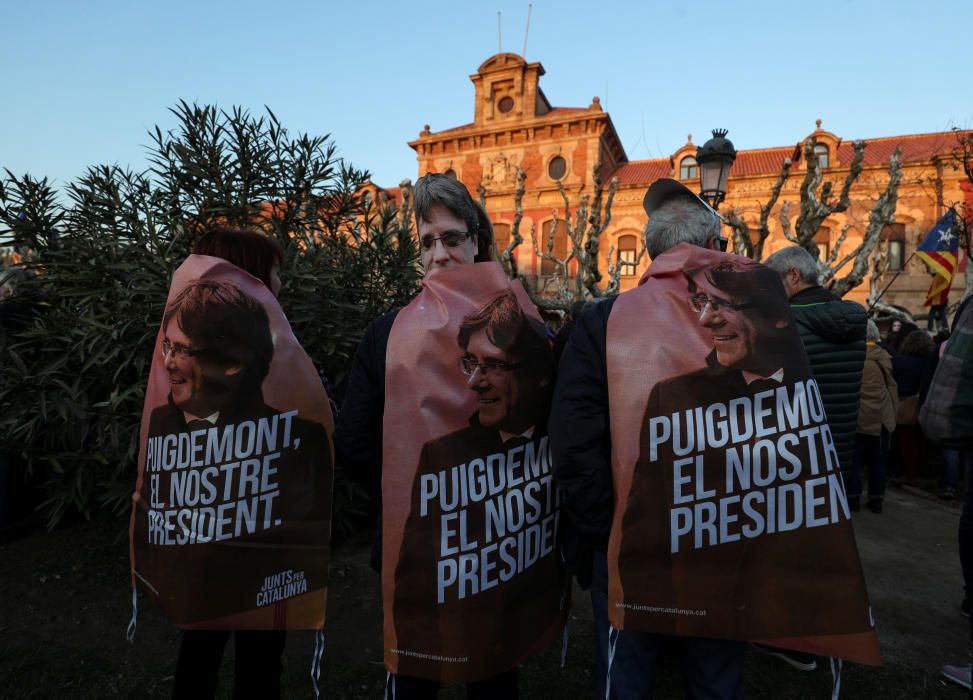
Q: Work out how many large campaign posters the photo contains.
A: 3